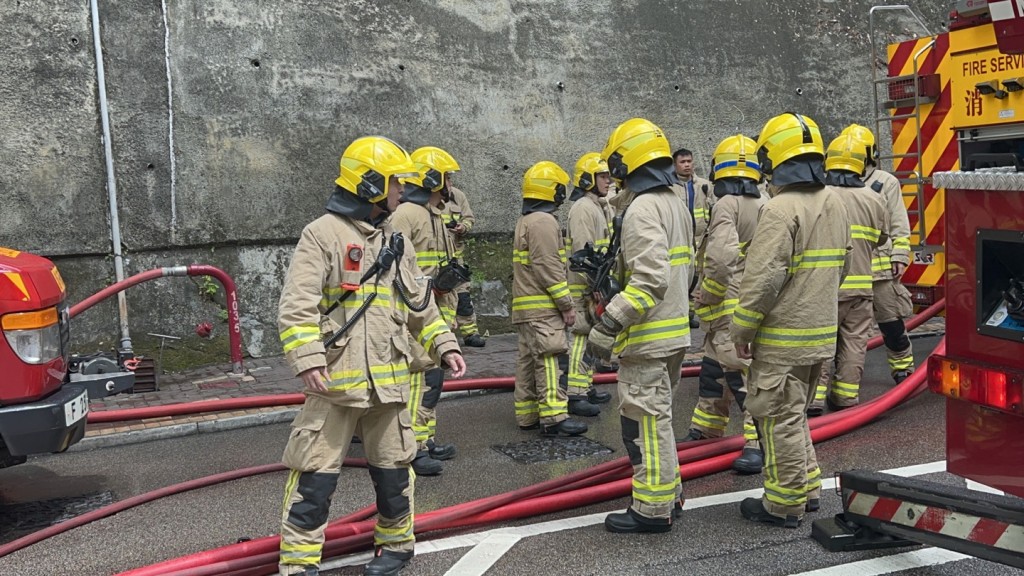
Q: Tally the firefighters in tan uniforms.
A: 11